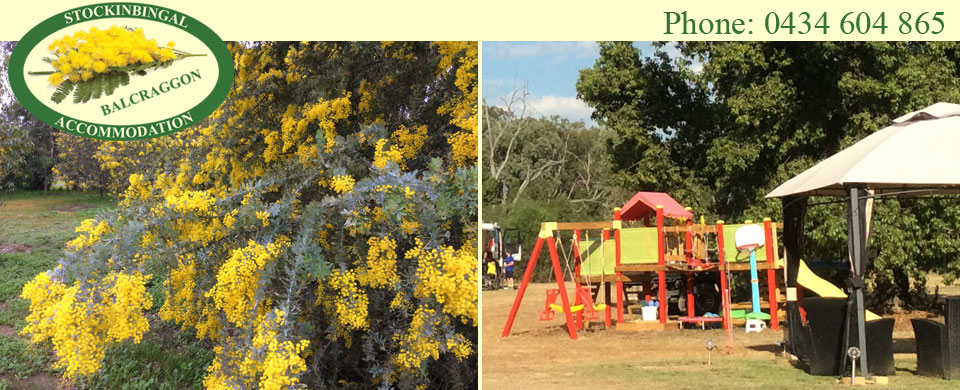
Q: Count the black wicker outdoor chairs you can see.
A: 2